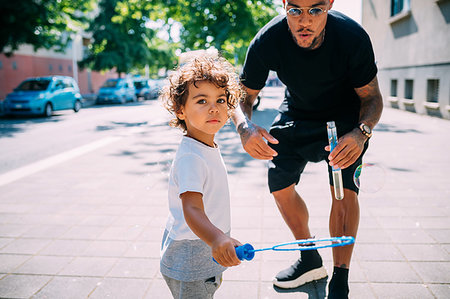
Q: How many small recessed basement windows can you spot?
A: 3